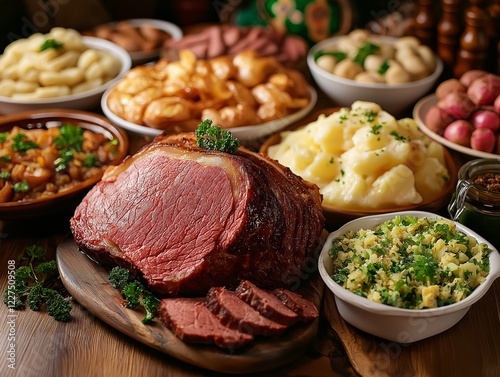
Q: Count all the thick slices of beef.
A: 4